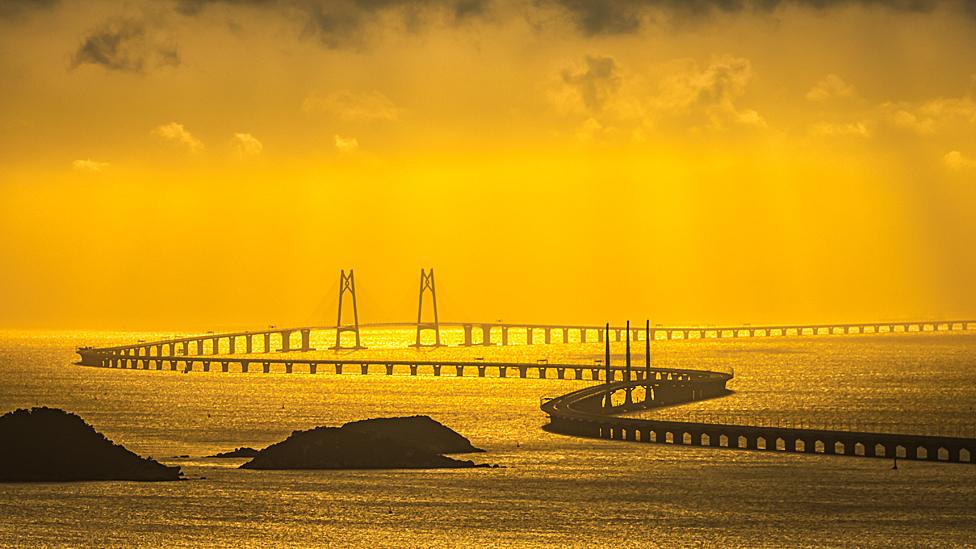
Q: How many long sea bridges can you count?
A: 1